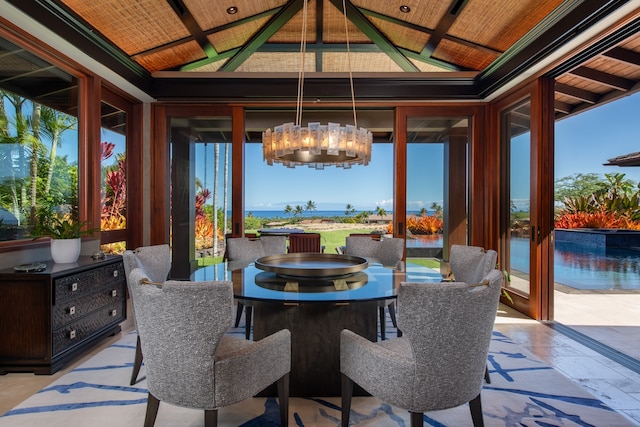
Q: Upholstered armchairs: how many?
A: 6